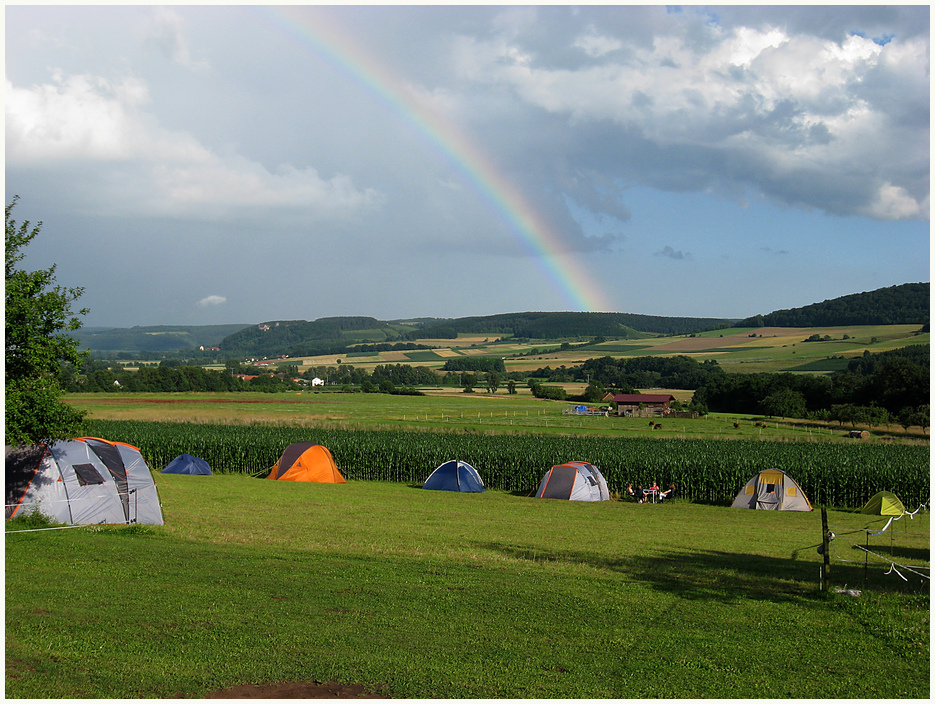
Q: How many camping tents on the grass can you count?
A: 7